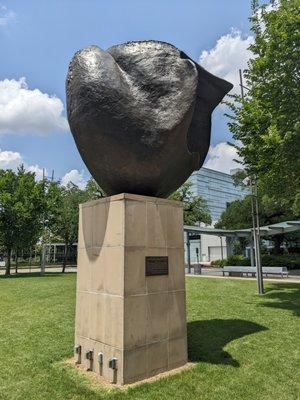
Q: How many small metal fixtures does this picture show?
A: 4